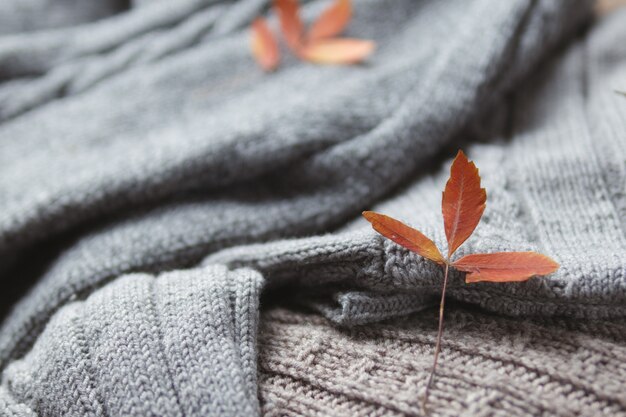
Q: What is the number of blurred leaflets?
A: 4